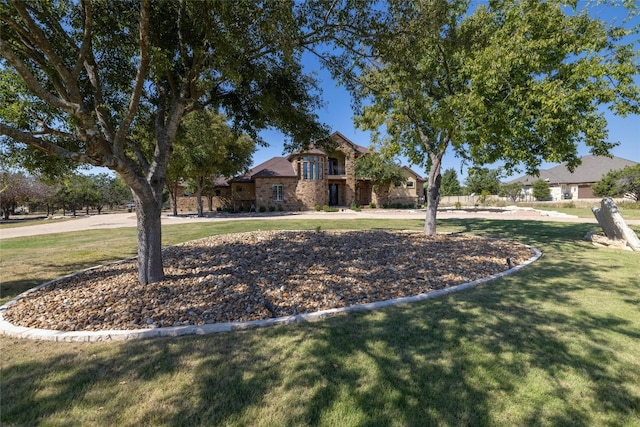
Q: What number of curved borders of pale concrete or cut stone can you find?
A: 1